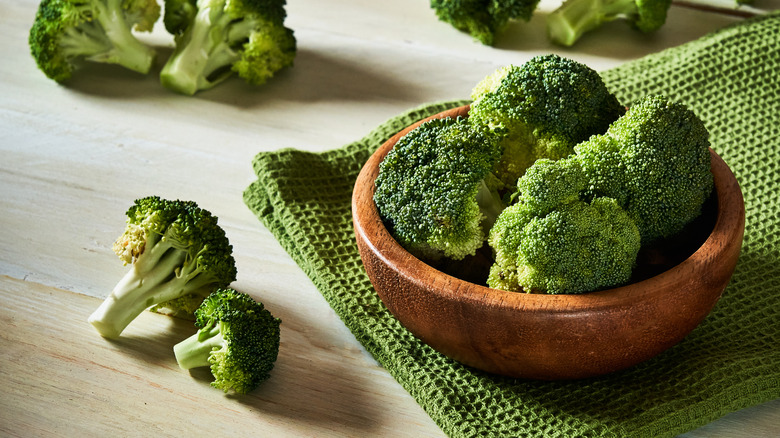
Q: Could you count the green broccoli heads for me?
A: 10